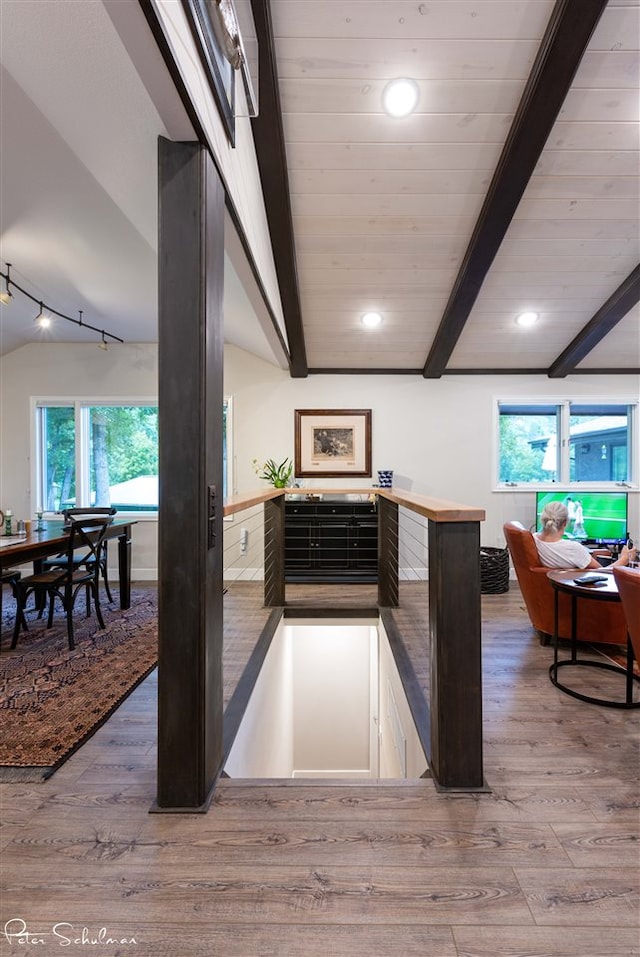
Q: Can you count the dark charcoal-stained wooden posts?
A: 4